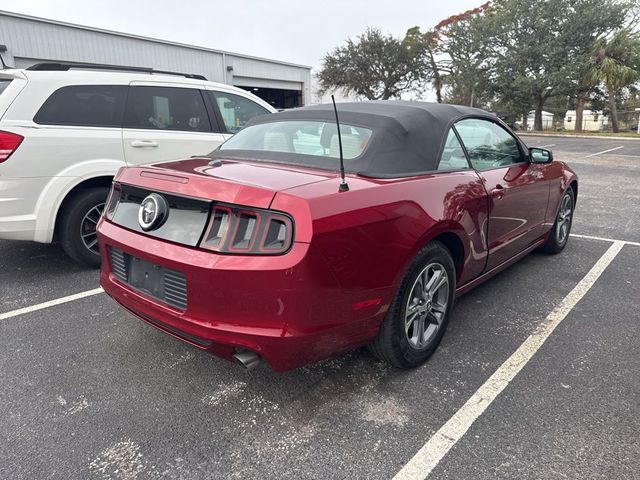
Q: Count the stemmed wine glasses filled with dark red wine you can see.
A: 0